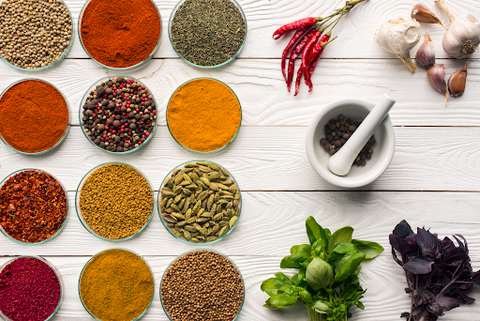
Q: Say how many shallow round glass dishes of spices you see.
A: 12